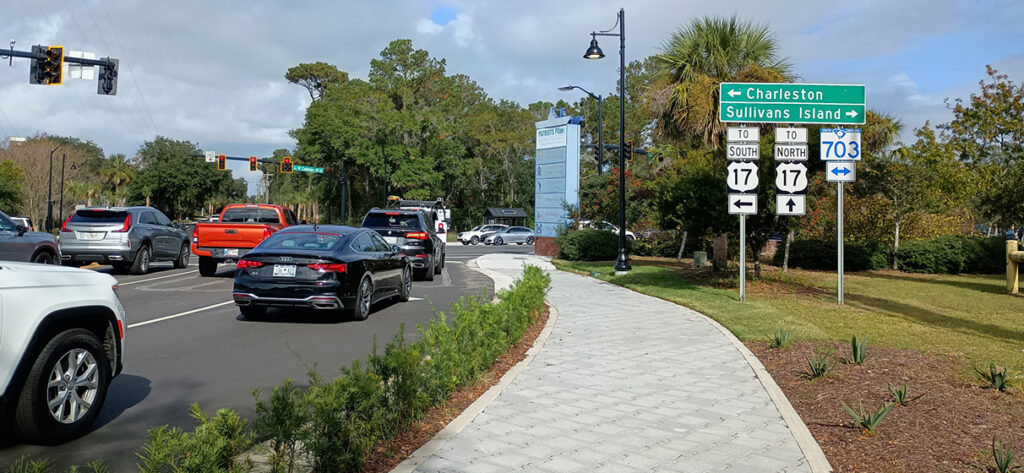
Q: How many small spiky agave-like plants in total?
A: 7